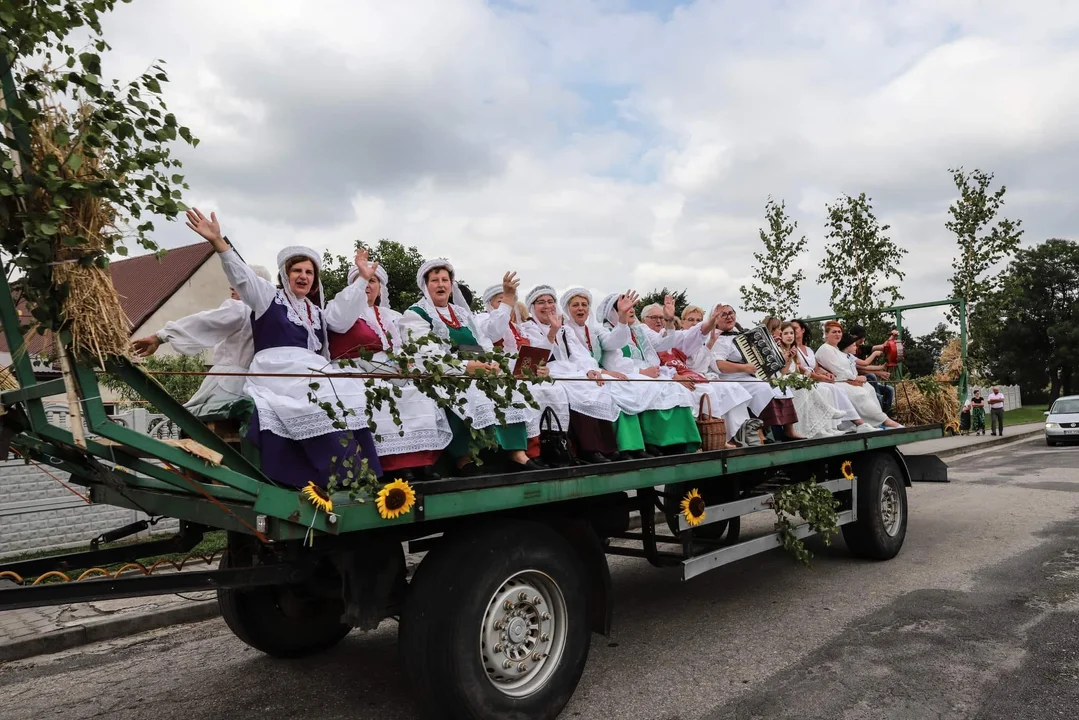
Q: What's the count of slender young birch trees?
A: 3